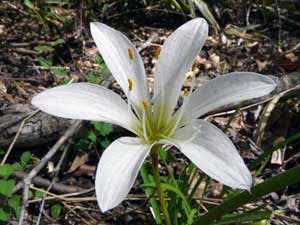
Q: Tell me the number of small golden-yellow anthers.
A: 6